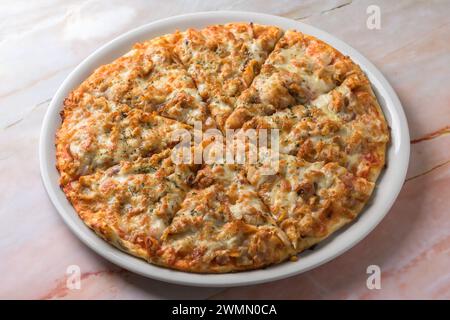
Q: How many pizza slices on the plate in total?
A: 8